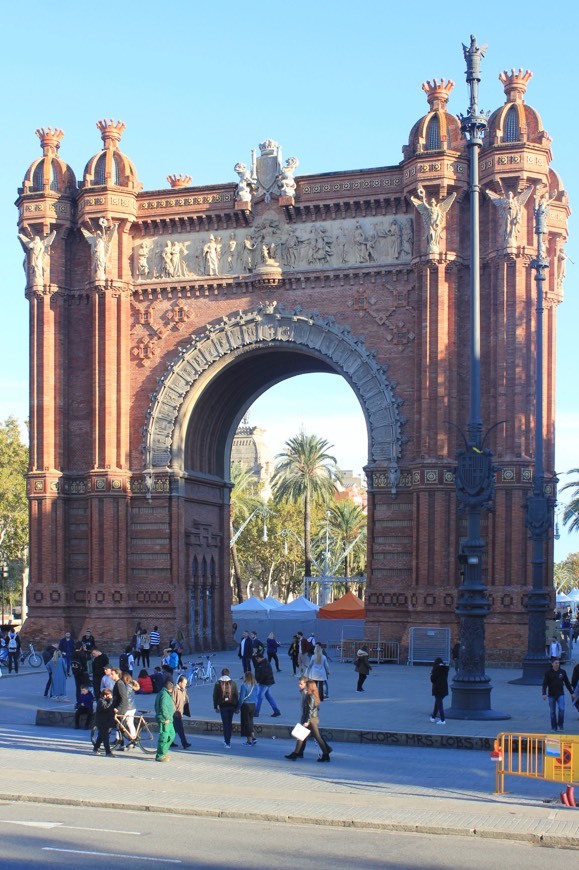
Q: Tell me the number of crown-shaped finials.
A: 5